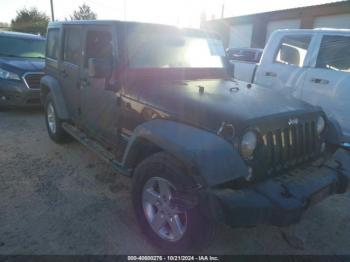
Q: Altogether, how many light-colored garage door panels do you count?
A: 3